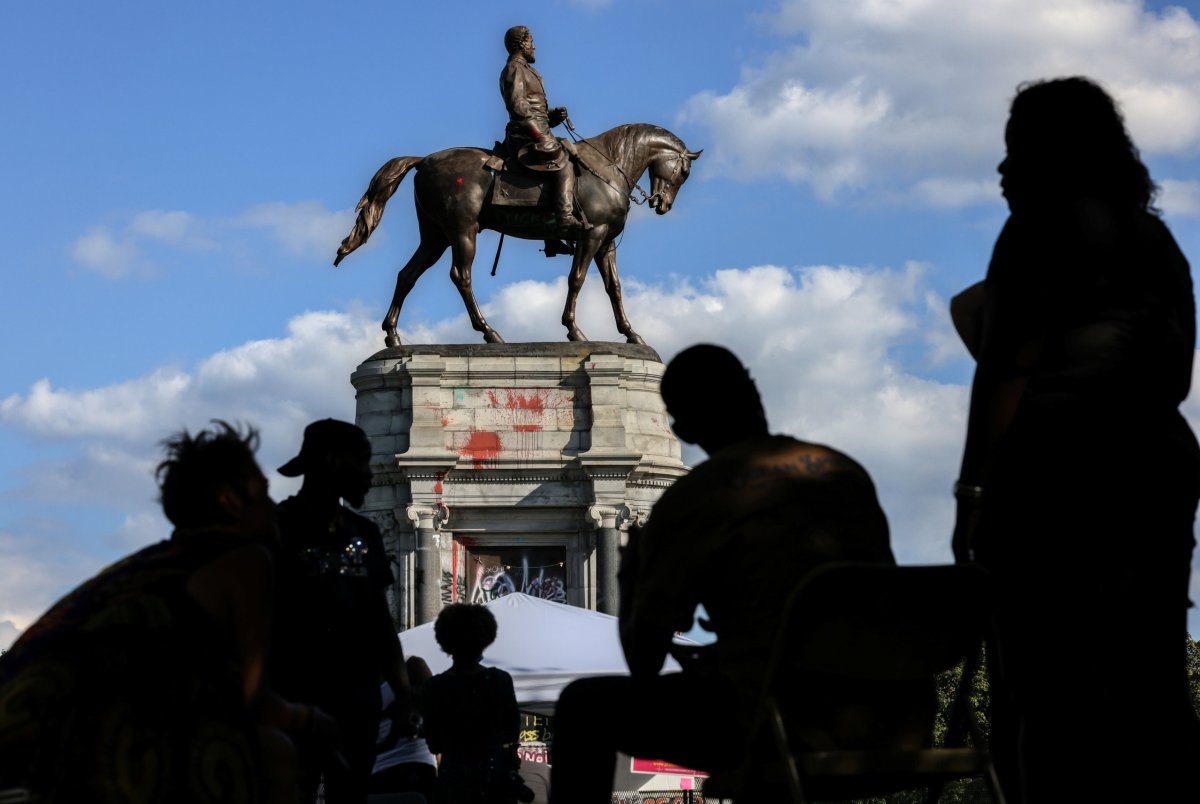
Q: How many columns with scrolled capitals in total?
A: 2